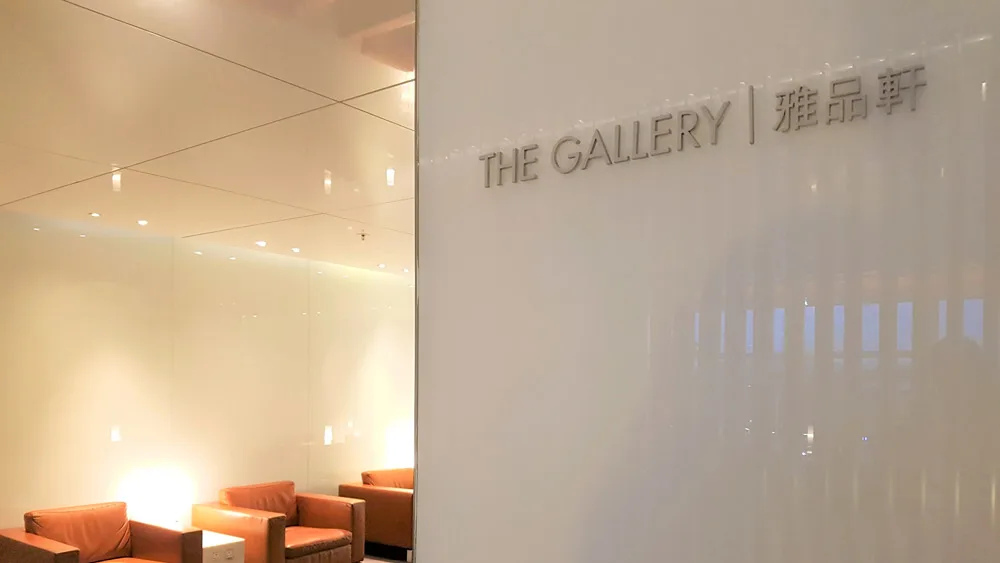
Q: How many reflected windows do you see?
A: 10